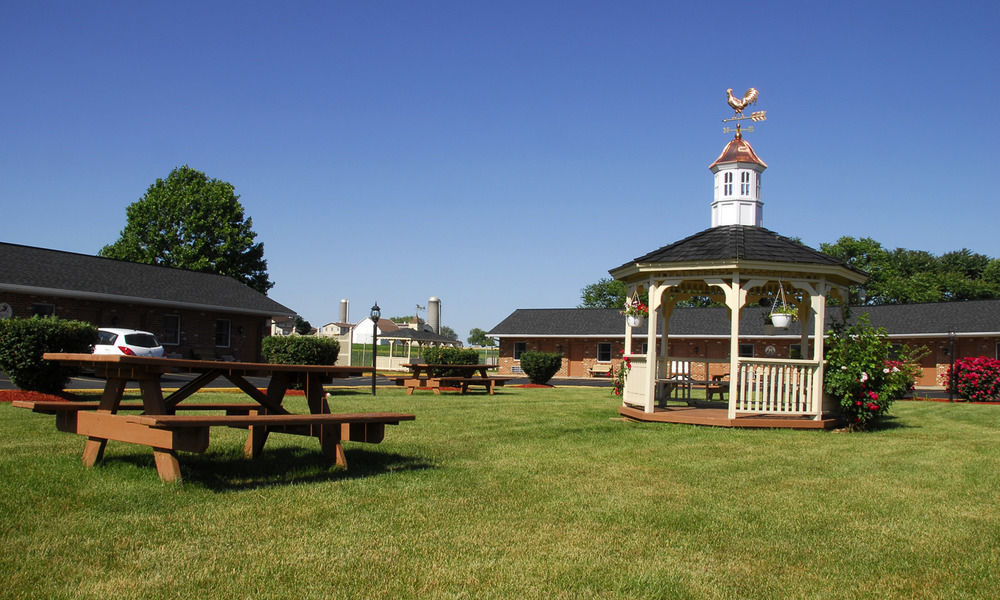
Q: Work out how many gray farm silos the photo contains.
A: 2